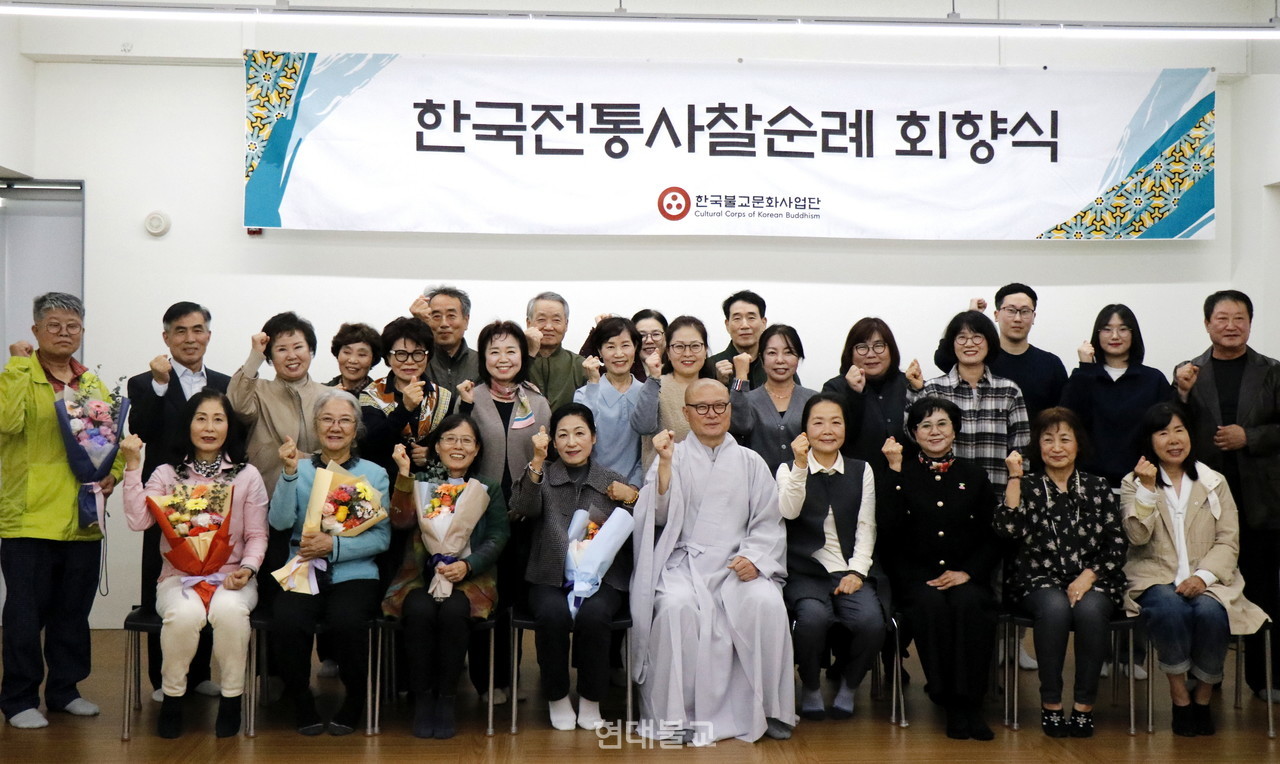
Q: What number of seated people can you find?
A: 9